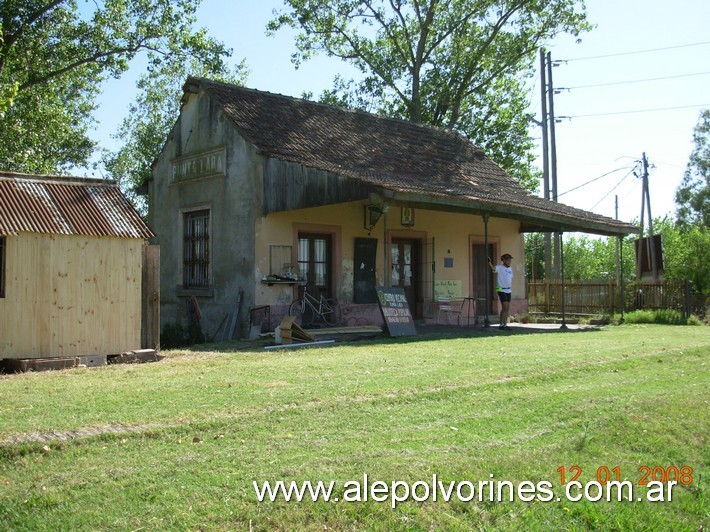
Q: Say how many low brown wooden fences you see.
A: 1